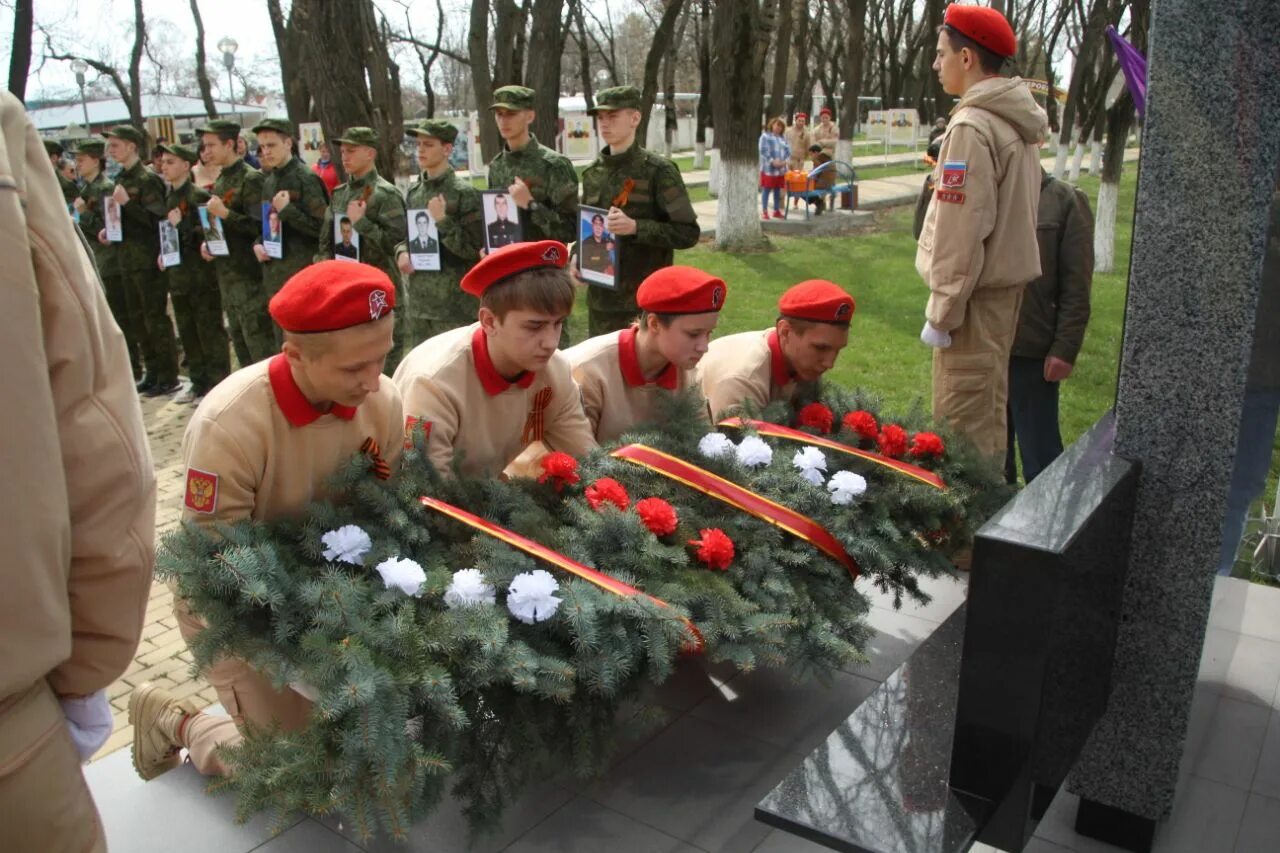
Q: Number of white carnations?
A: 8